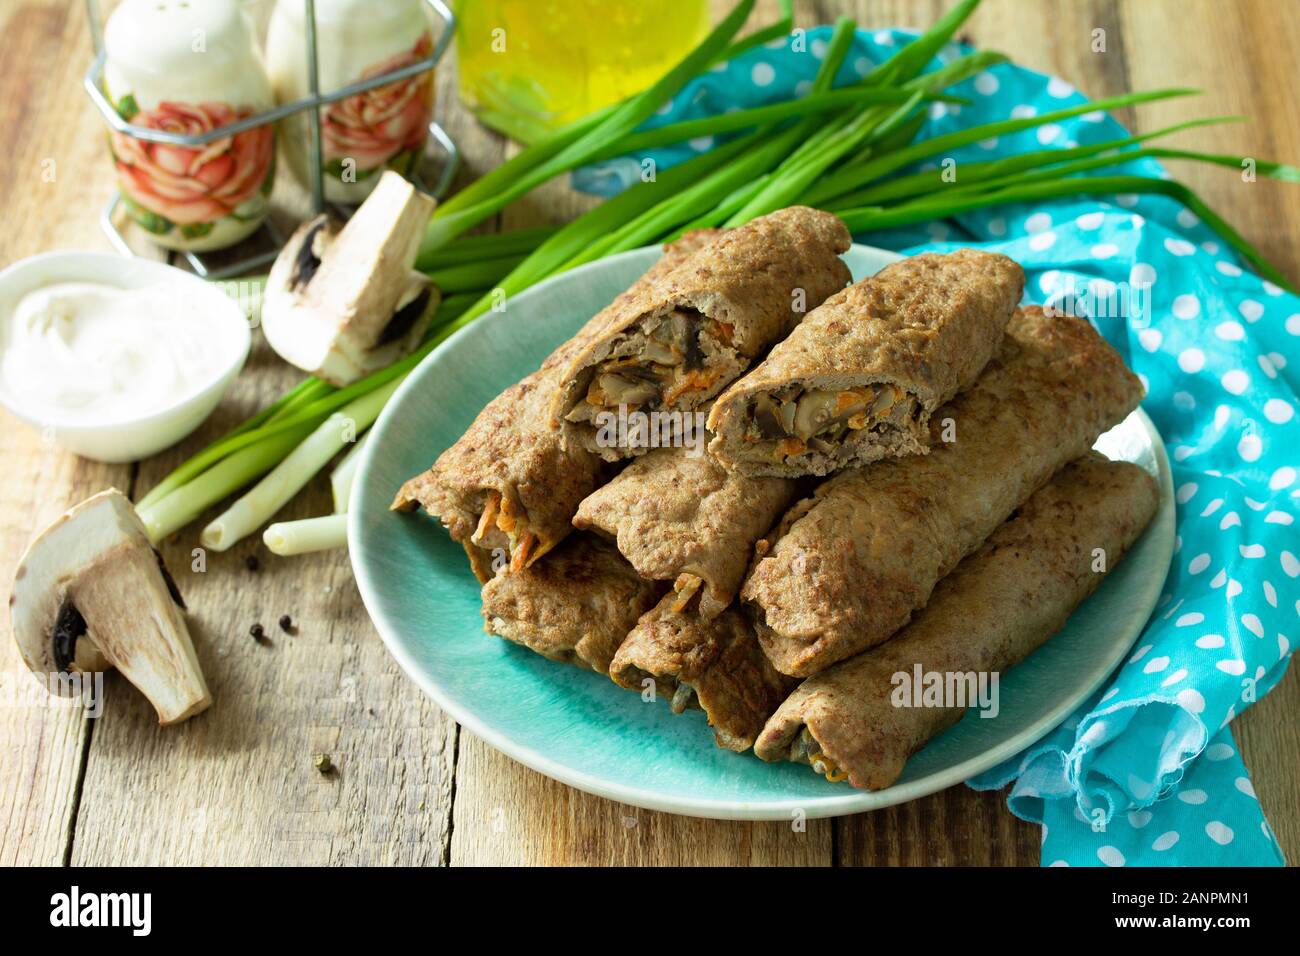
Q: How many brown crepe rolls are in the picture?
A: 8